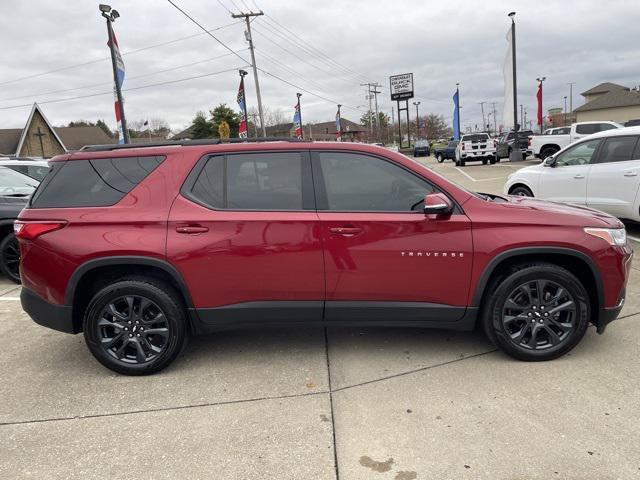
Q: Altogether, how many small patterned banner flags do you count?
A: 4